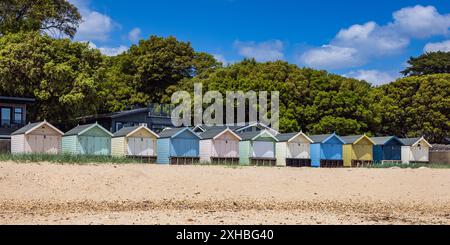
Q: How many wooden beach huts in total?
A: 11